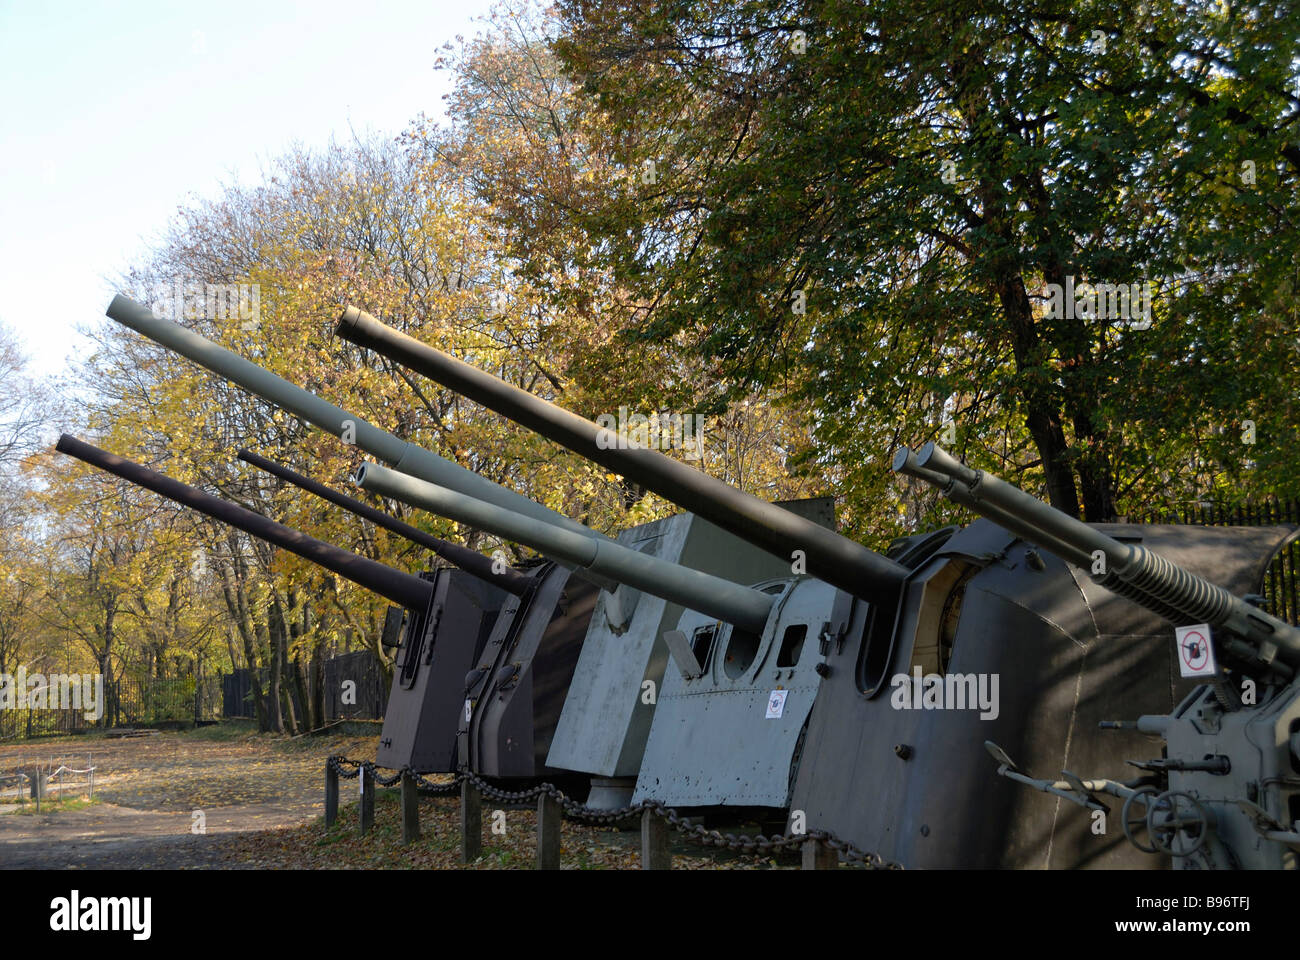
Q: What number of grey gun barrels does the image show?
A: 4